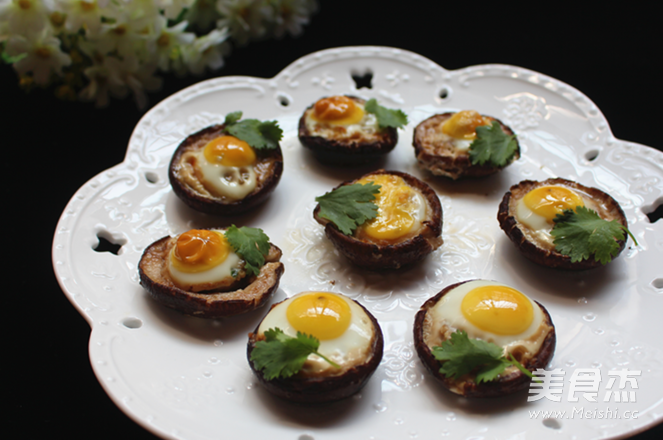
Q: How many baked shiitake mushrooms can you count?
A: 8